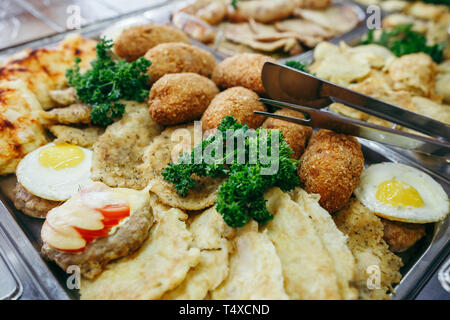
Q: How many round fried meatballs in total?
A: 7